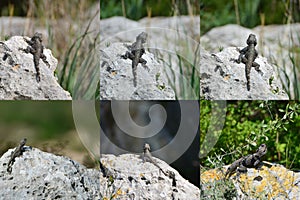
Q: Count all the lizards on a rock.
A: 6